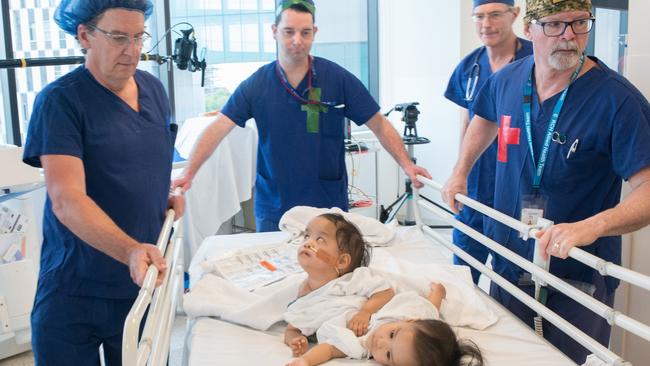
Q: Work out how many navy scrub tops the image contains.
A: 4